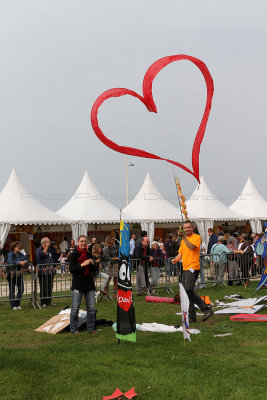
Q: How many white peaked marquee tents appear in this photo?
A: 5